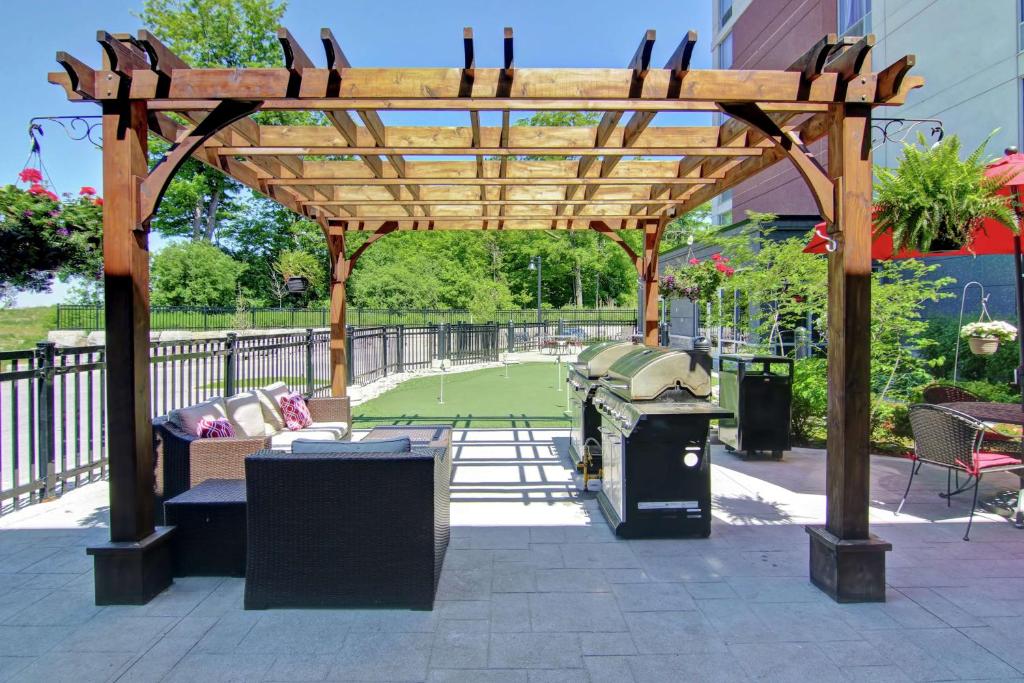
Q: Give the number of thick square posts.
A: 4